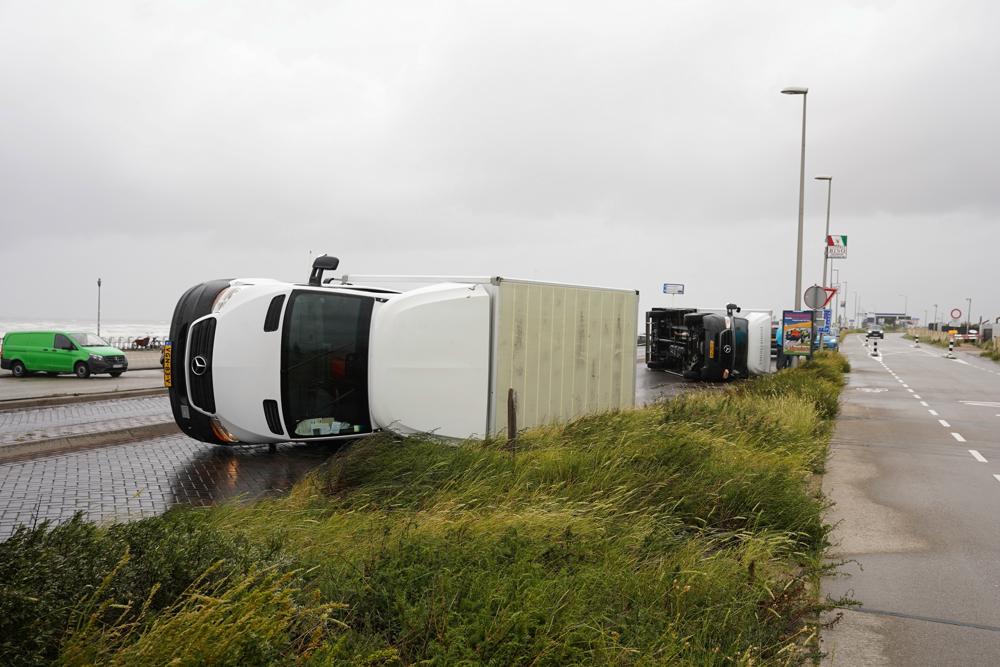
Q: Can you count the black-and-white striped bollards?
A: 4